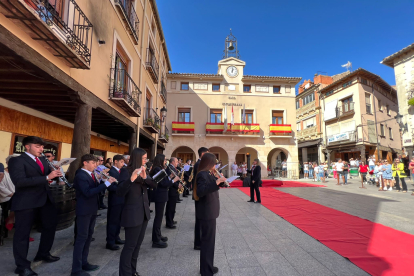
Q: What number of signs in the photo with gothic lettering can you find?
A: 1